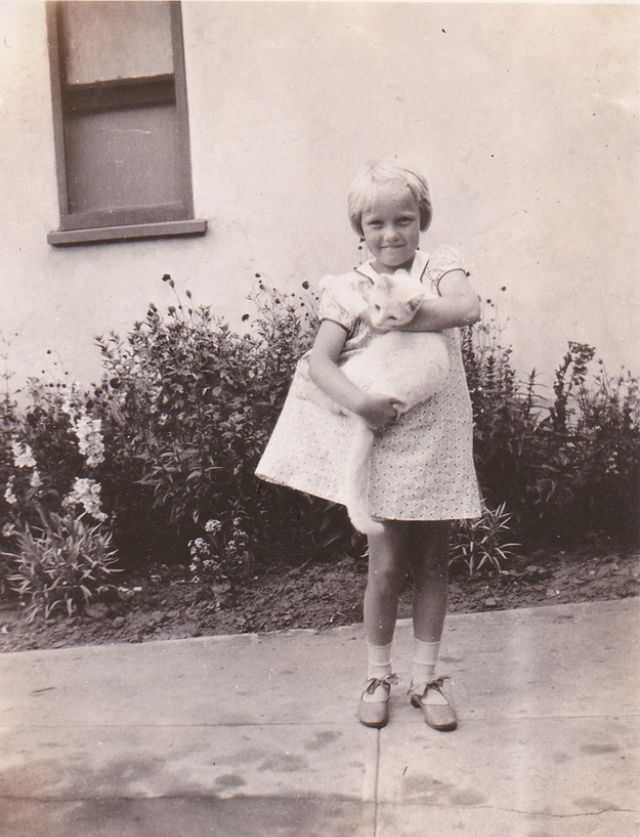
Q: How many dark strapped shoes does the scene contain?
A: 2